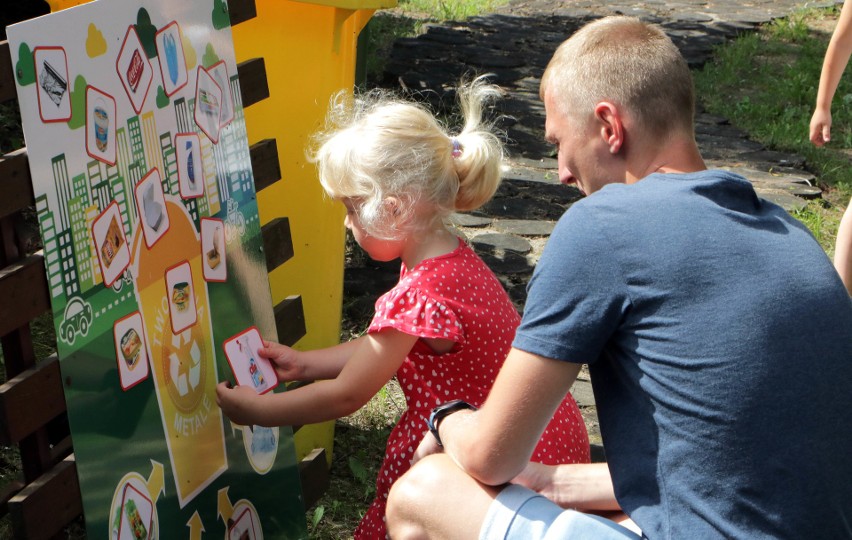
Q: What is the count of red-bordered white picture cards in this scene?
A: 15